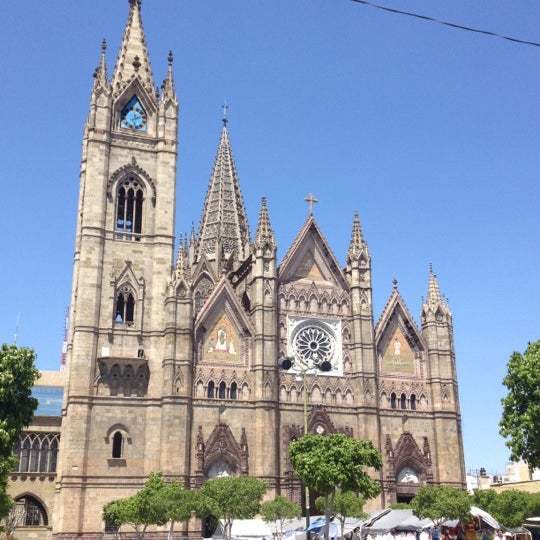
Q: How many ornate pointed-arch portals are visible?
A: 3